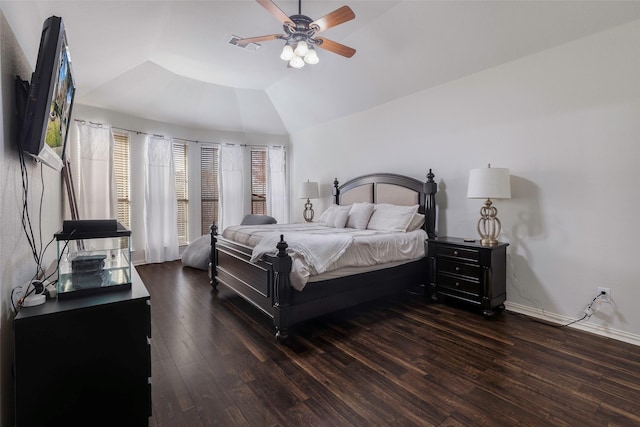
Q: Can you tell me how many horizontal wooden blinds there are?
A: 4